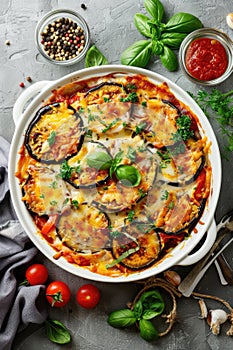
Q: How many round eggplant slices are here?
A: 10